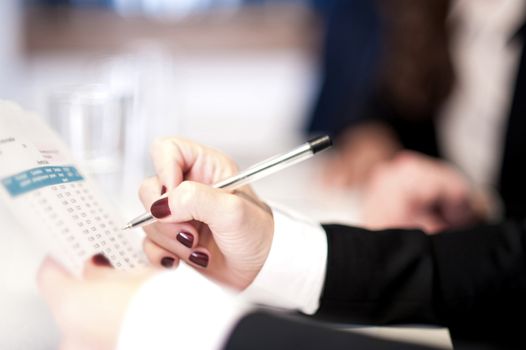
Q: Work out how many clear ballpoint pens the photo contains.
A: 1